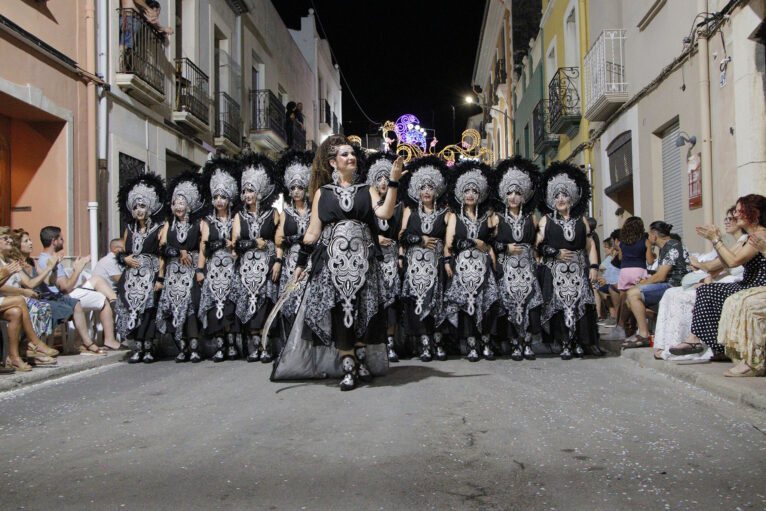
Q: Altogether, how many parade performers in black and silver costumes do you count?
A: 11